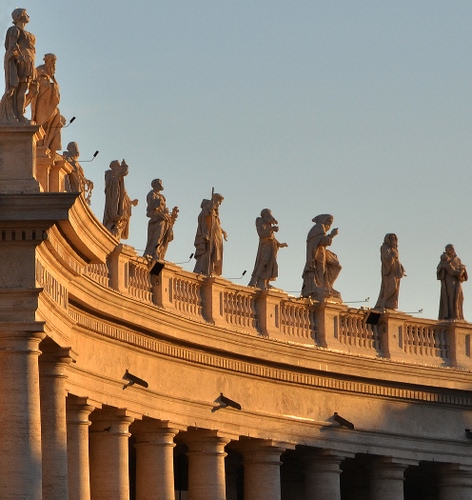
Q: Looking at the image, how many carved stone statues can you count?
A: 10